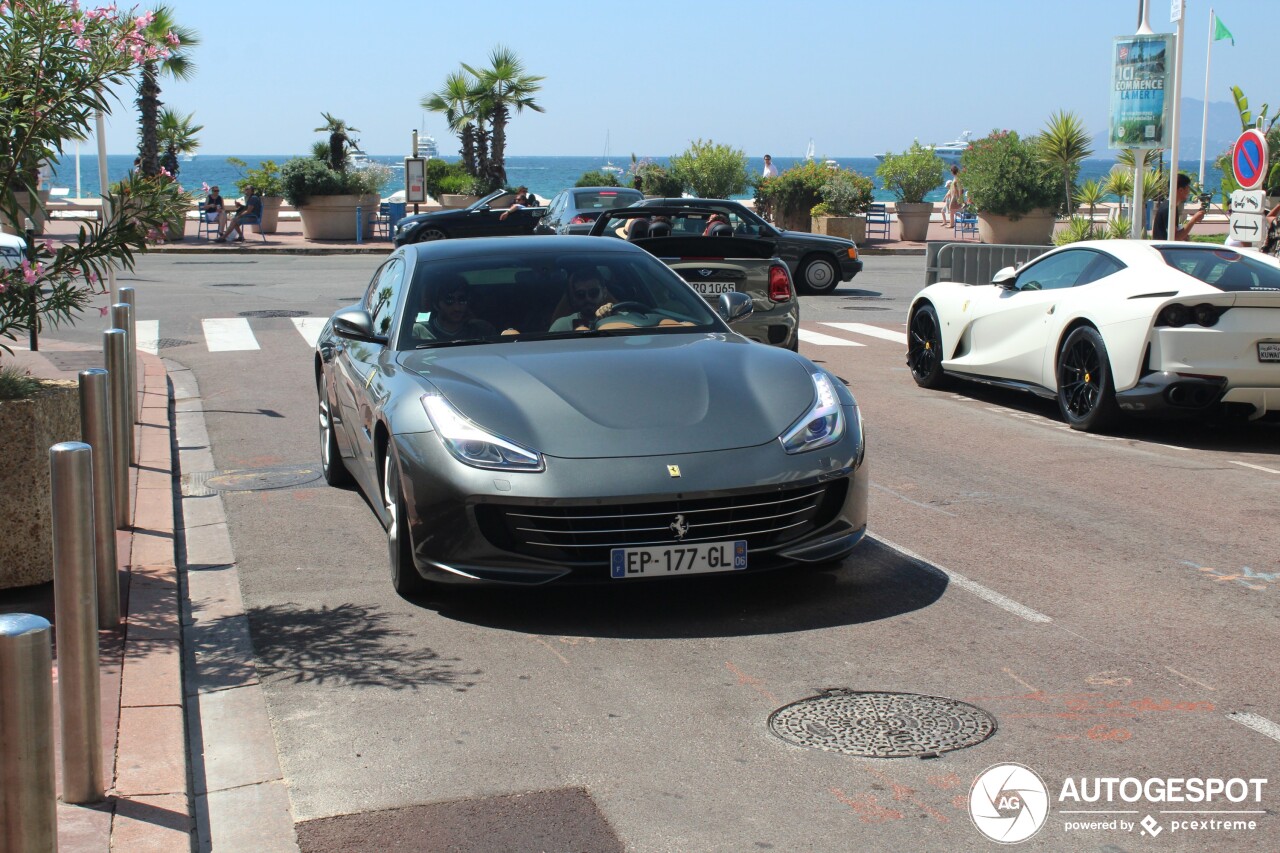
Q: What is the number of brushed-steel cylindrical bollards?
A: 6